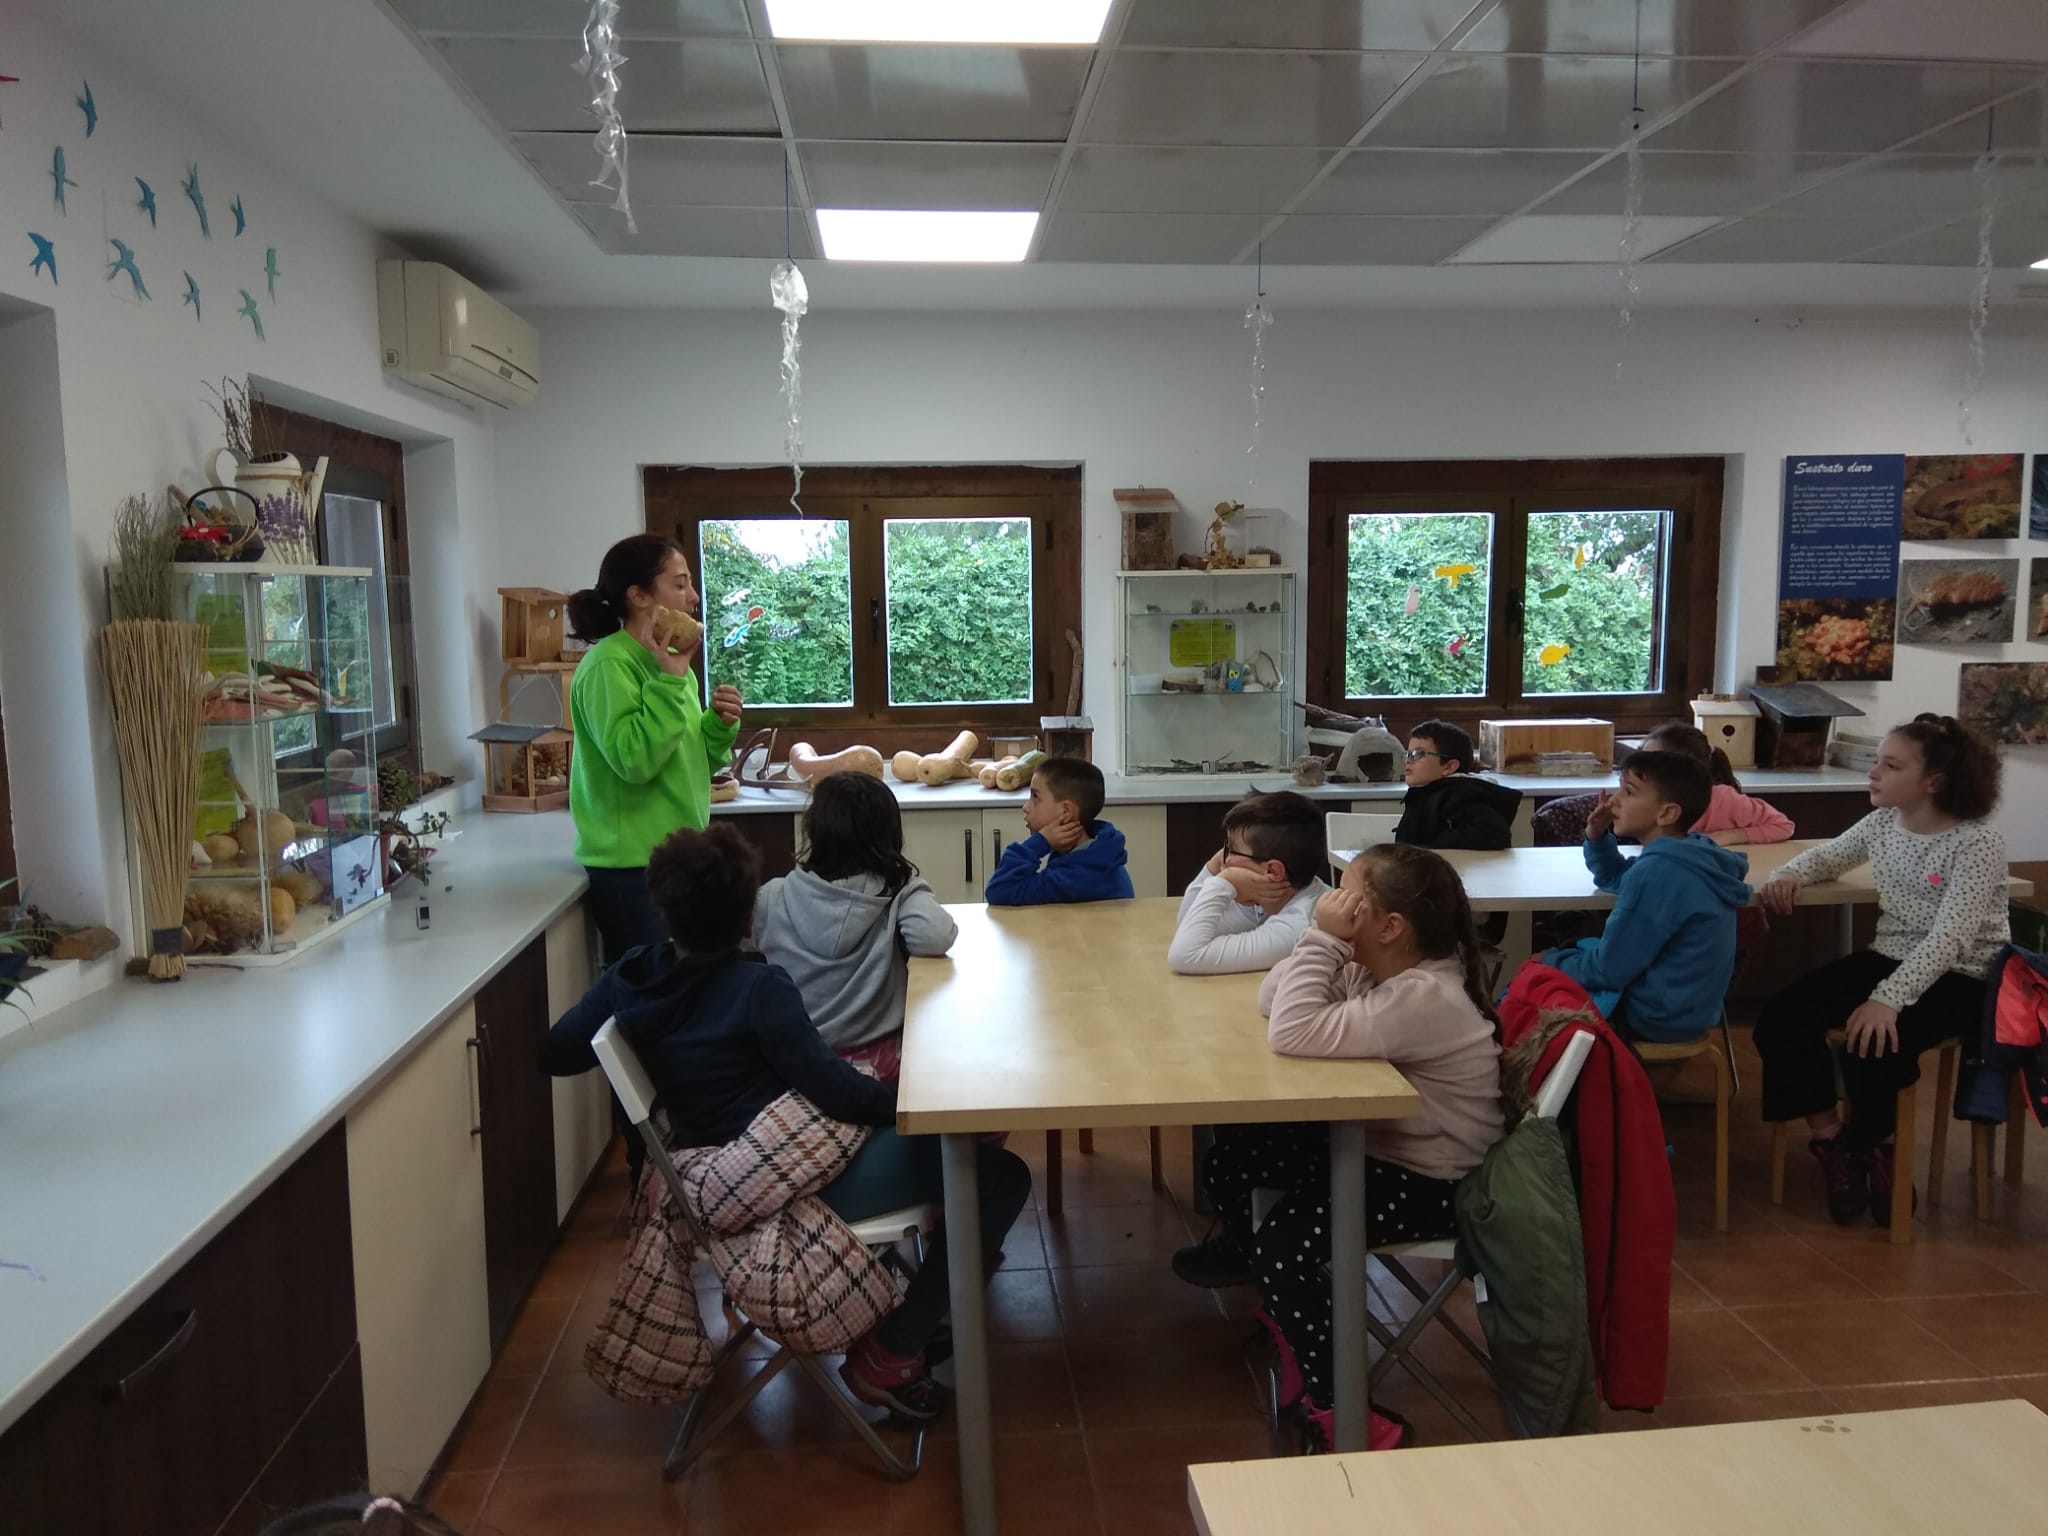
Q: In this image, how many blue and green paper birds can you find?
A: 10